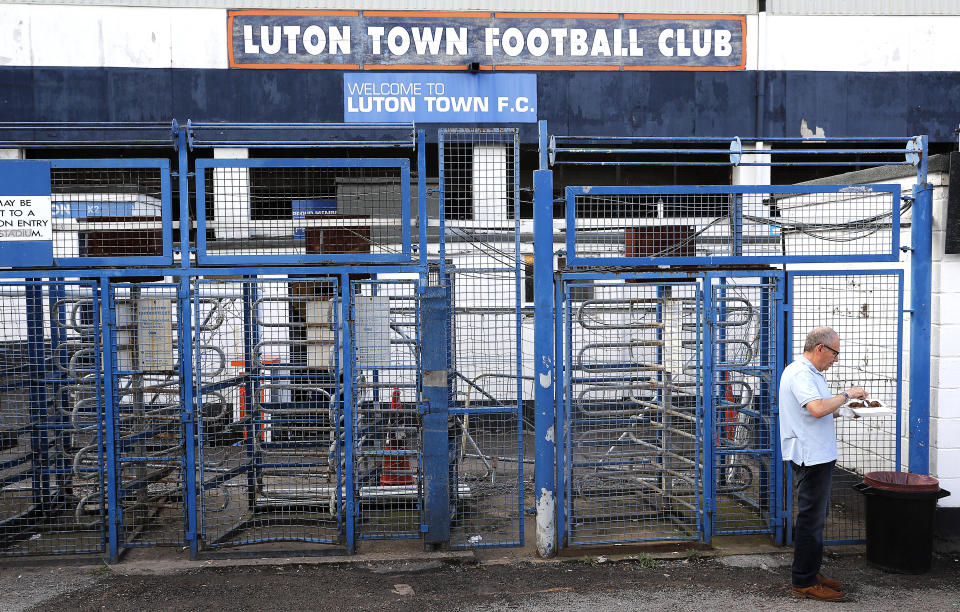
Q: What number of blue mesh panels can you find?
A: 11